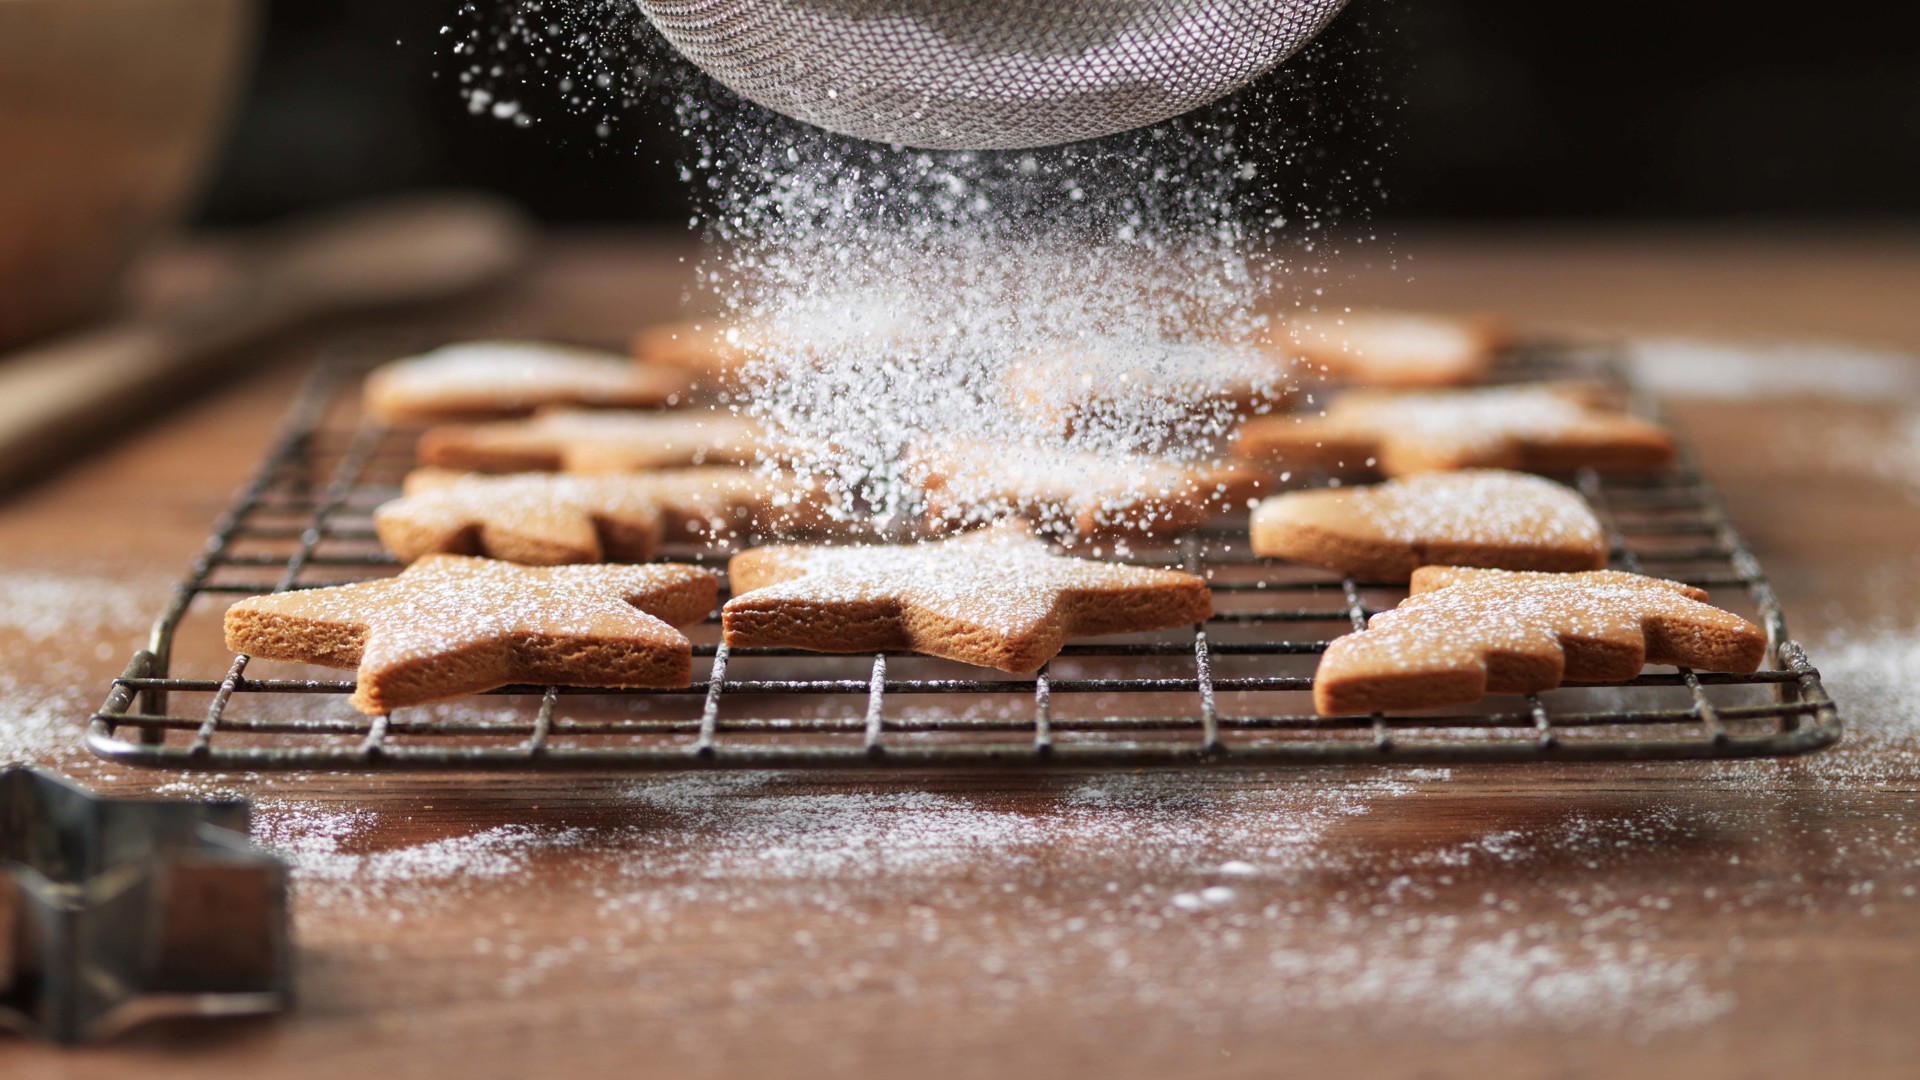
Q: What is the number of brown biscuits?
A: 12